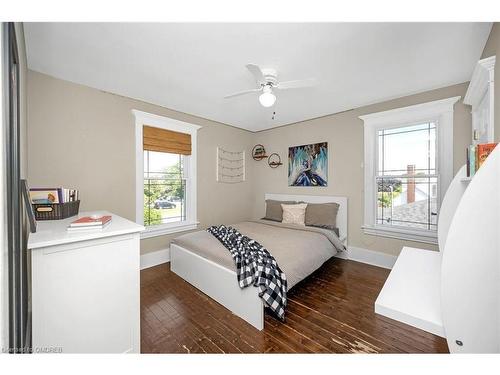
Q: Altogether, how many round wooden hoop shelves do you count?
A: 2